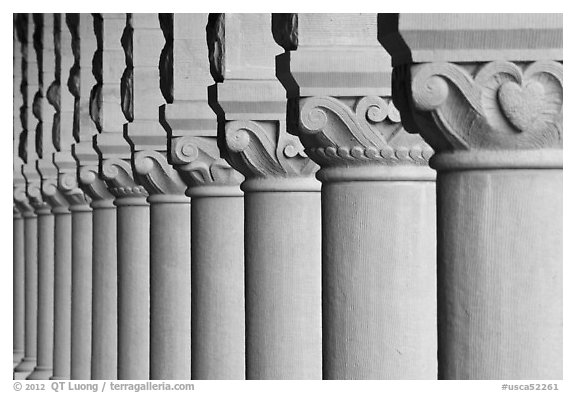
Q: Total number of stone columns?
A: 12